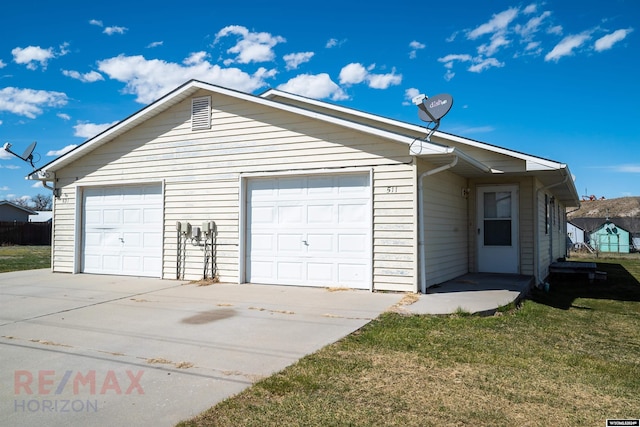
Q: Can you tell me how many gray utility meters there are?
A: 5